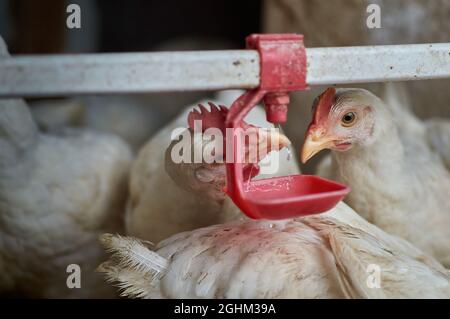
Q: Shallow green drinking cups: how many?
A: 0